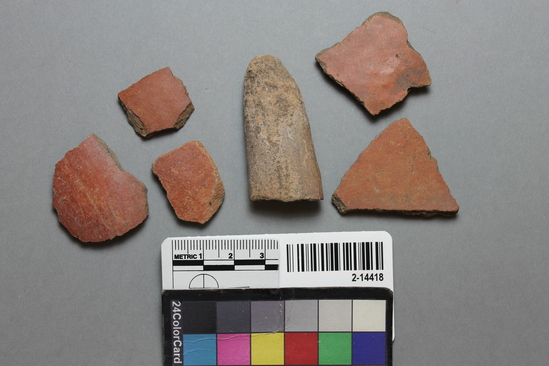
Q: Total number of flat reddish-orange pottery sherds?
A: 5